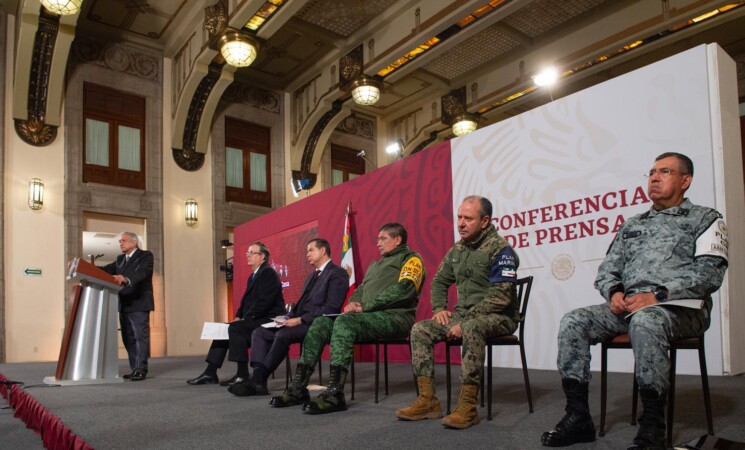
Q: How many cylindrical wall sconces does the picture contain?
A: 2